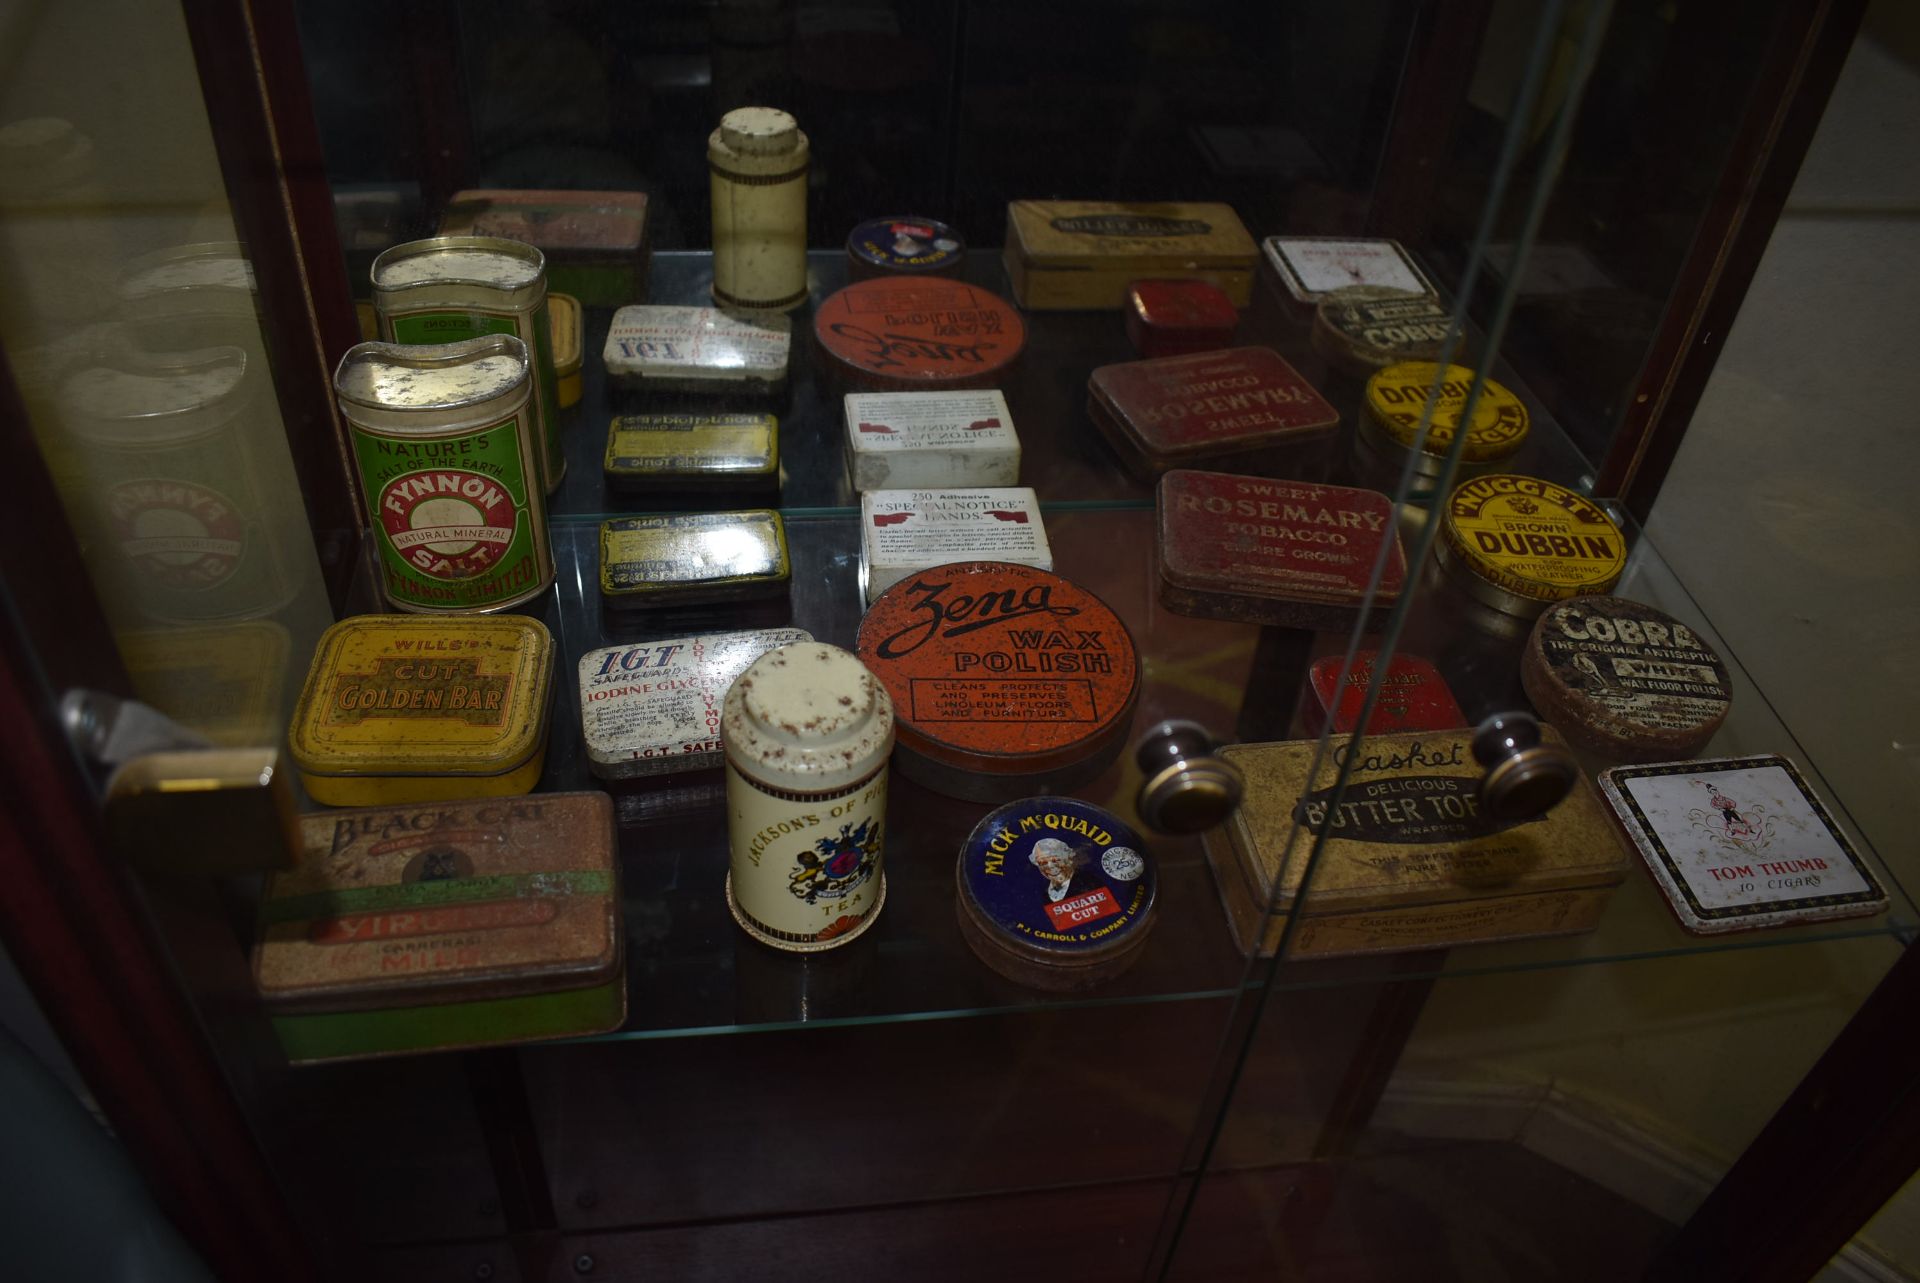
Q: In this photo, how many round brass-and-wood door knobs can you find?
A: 2